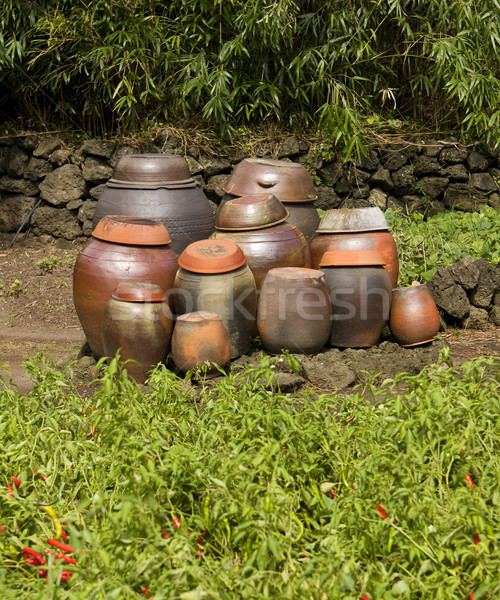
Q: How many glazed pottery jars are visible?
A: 11